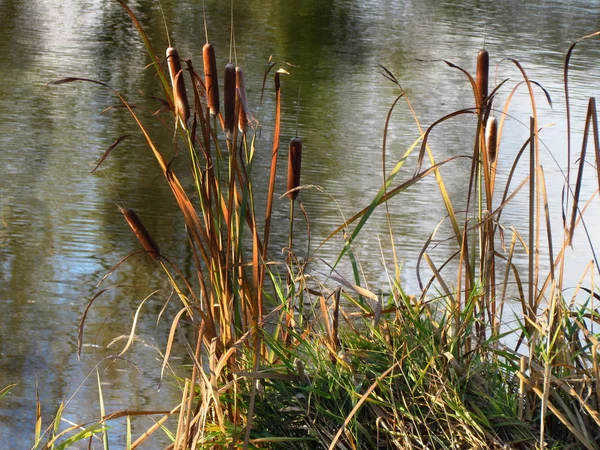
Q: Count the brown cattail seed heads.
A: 8